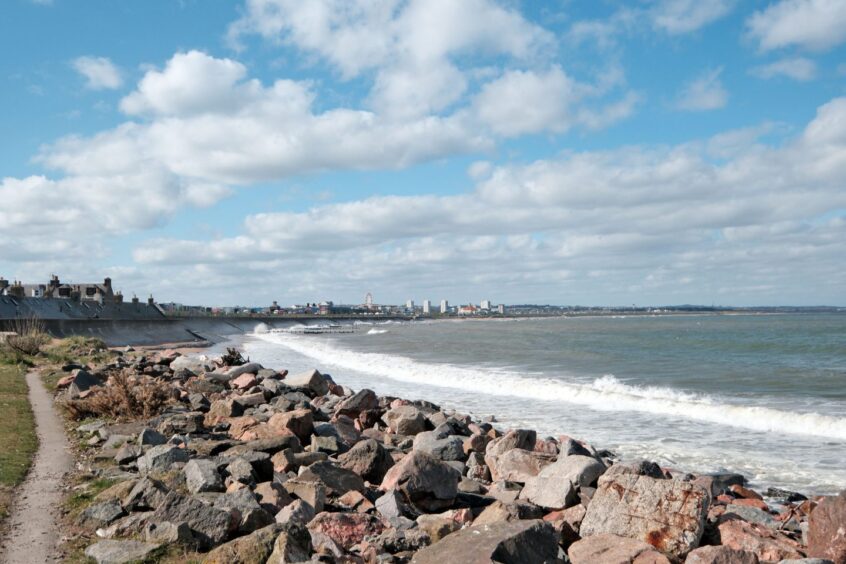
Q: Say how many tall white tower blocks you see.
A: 4